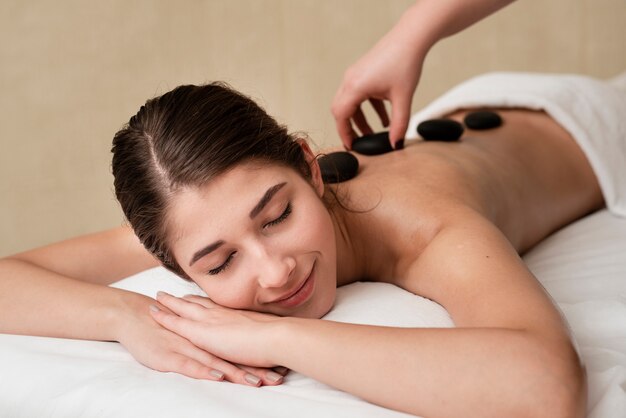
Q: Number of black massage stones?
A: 4